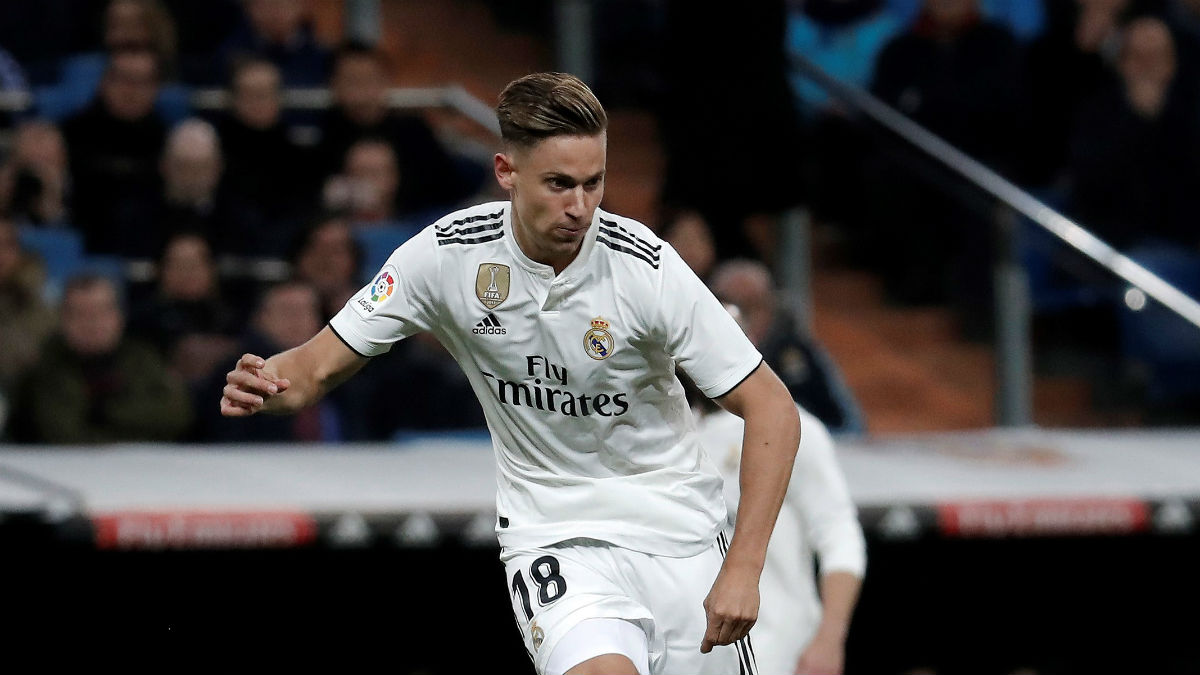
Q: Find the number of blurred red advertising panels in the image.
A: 2